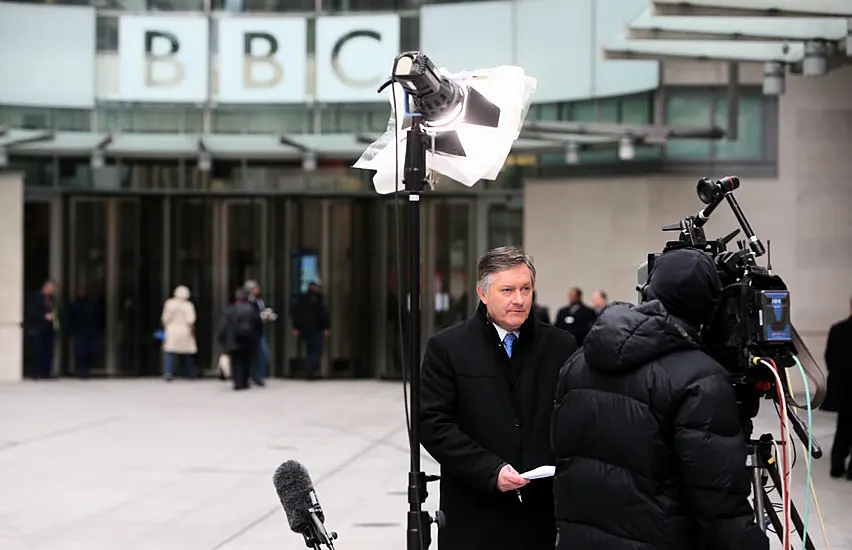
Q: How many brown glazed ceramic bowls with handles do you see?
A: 0